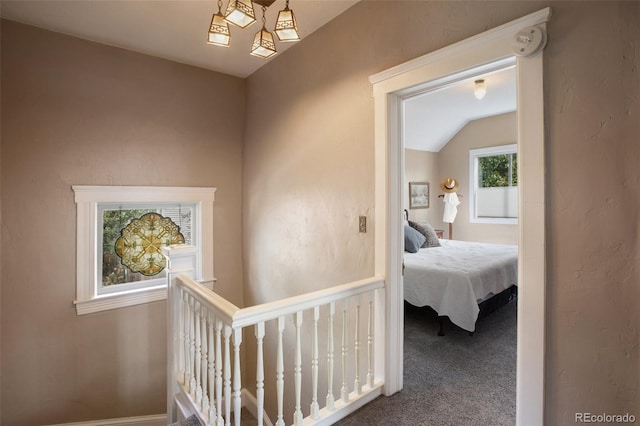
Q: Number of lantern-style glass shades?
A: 4